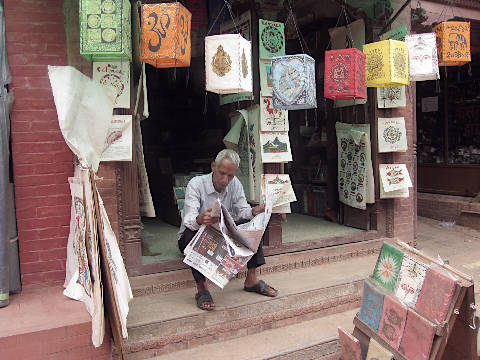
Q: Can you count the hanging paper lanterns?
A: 8